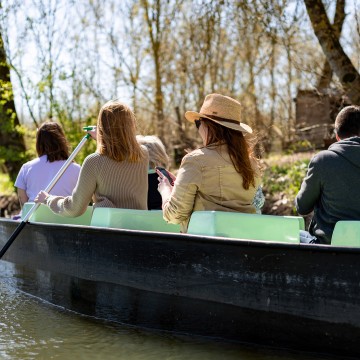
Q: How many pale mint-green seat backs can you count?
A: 4